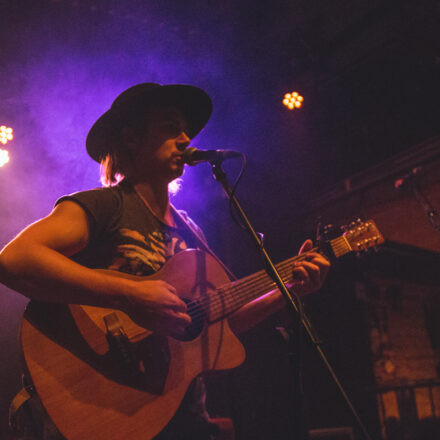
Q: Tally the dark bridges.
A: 1